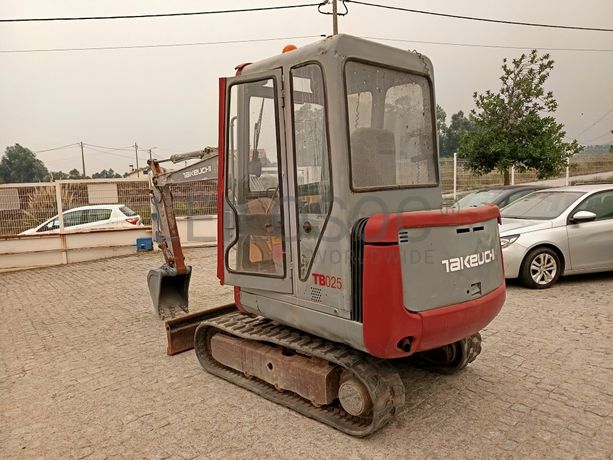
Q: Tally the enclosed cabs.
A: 1